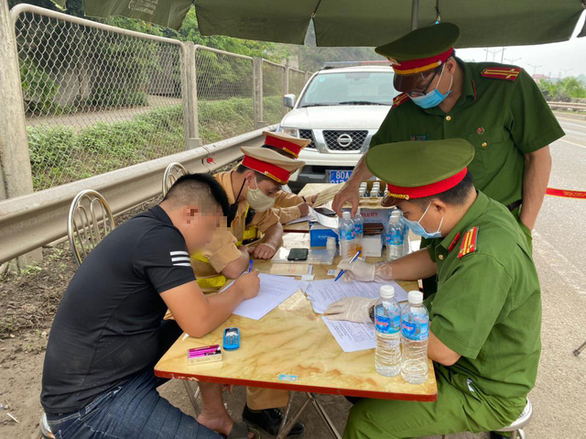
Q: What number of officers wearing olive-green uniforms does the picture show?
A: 2